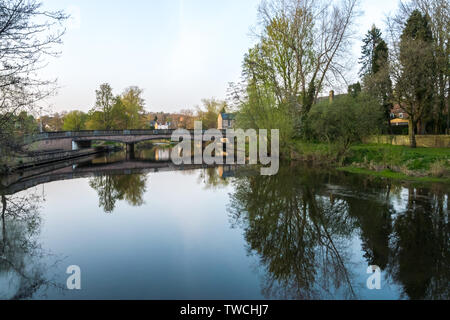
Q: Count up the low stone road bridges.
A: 1